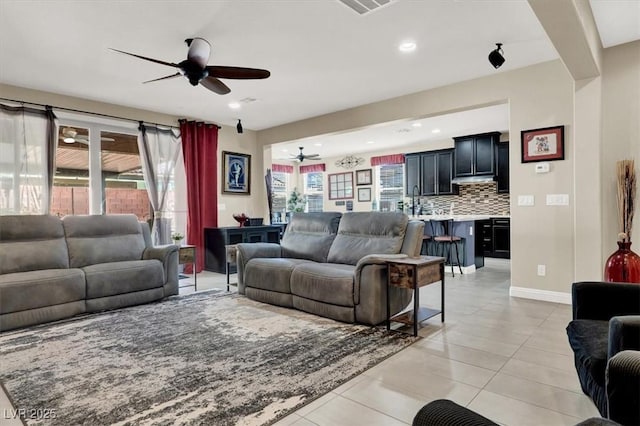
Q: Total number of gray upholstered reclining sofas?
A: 2